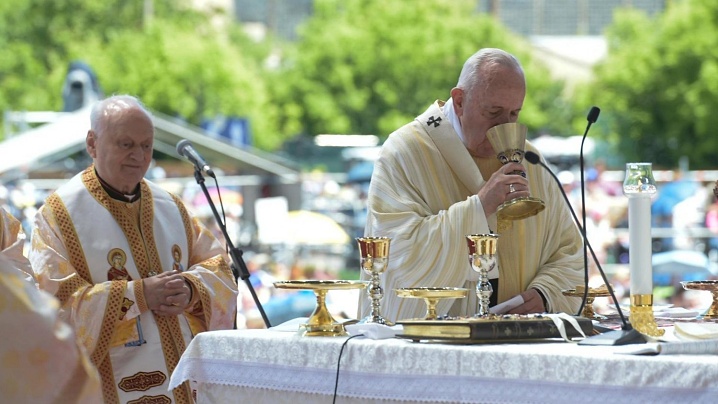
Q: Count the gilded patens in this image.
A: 4